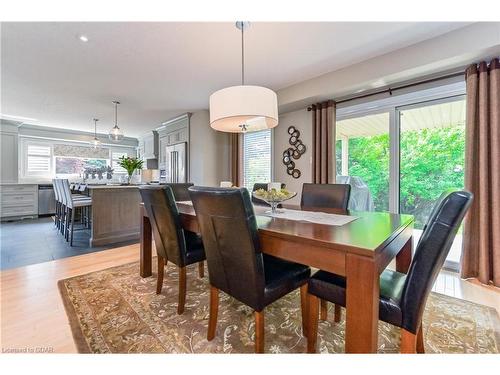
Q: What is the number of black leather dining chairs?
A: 6